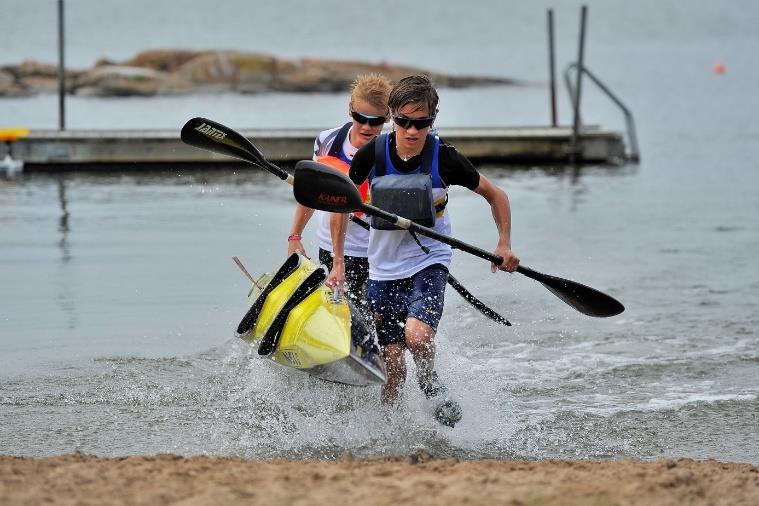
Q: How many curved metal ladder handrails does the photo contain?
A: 1